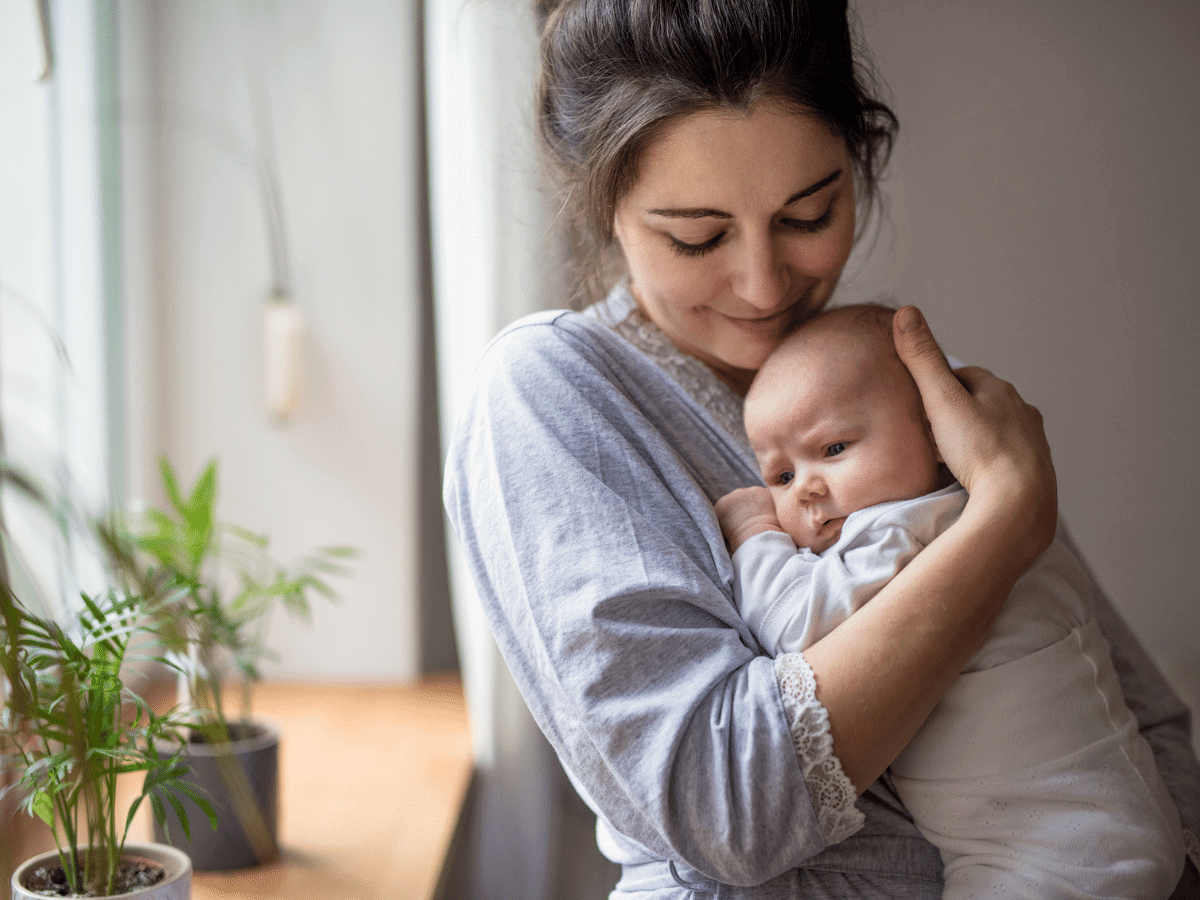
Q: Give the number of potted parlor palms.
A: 2